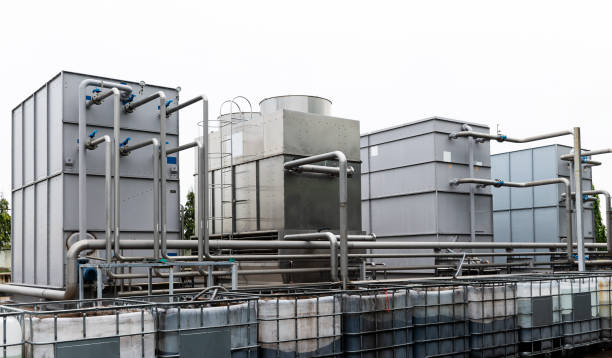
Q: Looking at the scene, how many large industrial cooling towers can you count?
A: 4